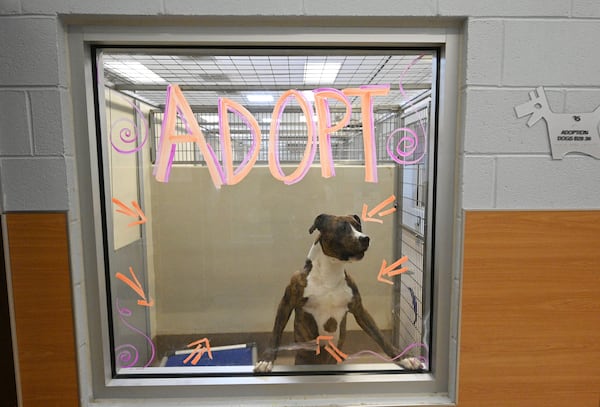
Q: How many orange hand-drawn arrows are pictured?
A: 6